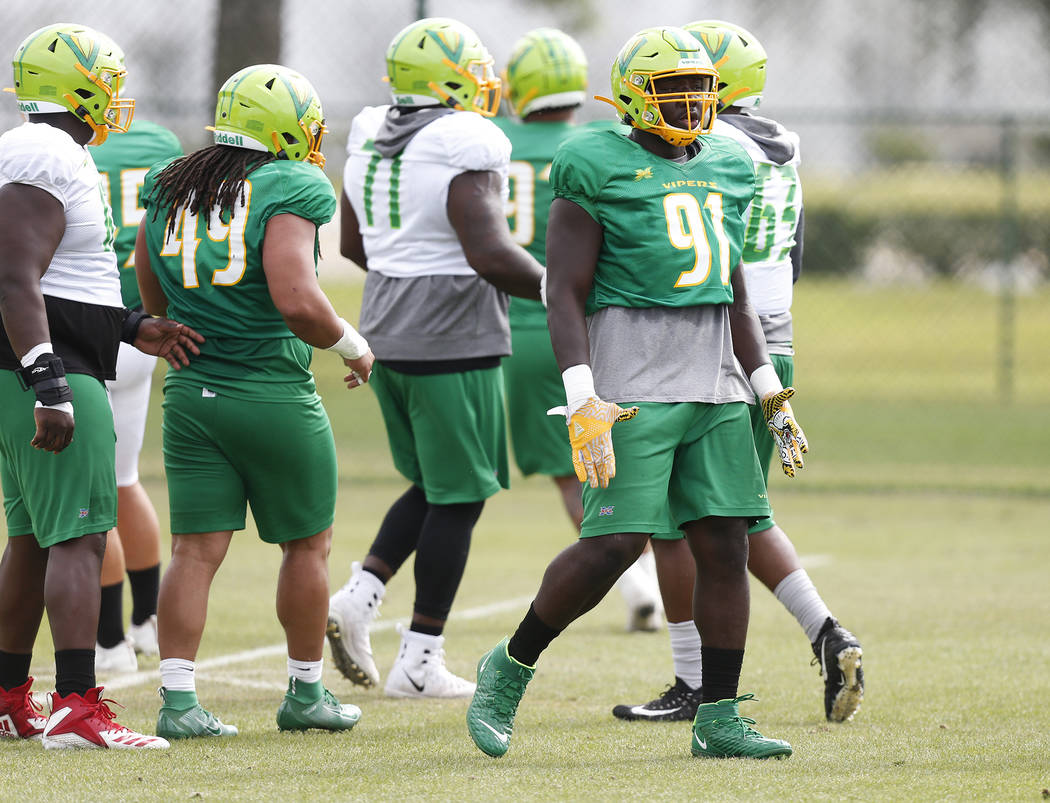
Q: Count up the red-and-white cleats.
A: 2